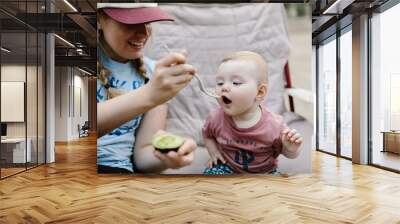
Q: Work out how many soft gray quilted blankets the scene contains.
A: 1